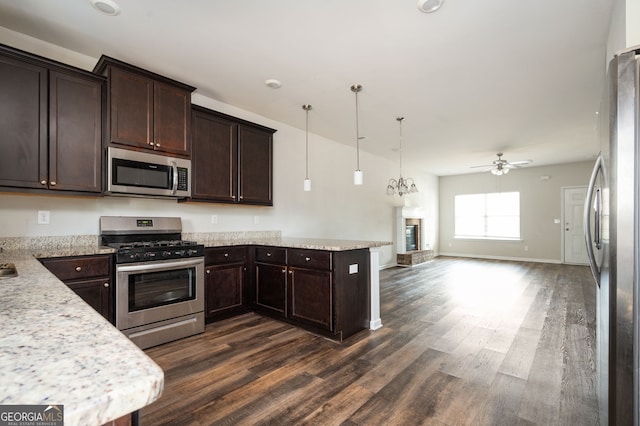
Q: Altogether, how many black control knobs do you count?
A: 5